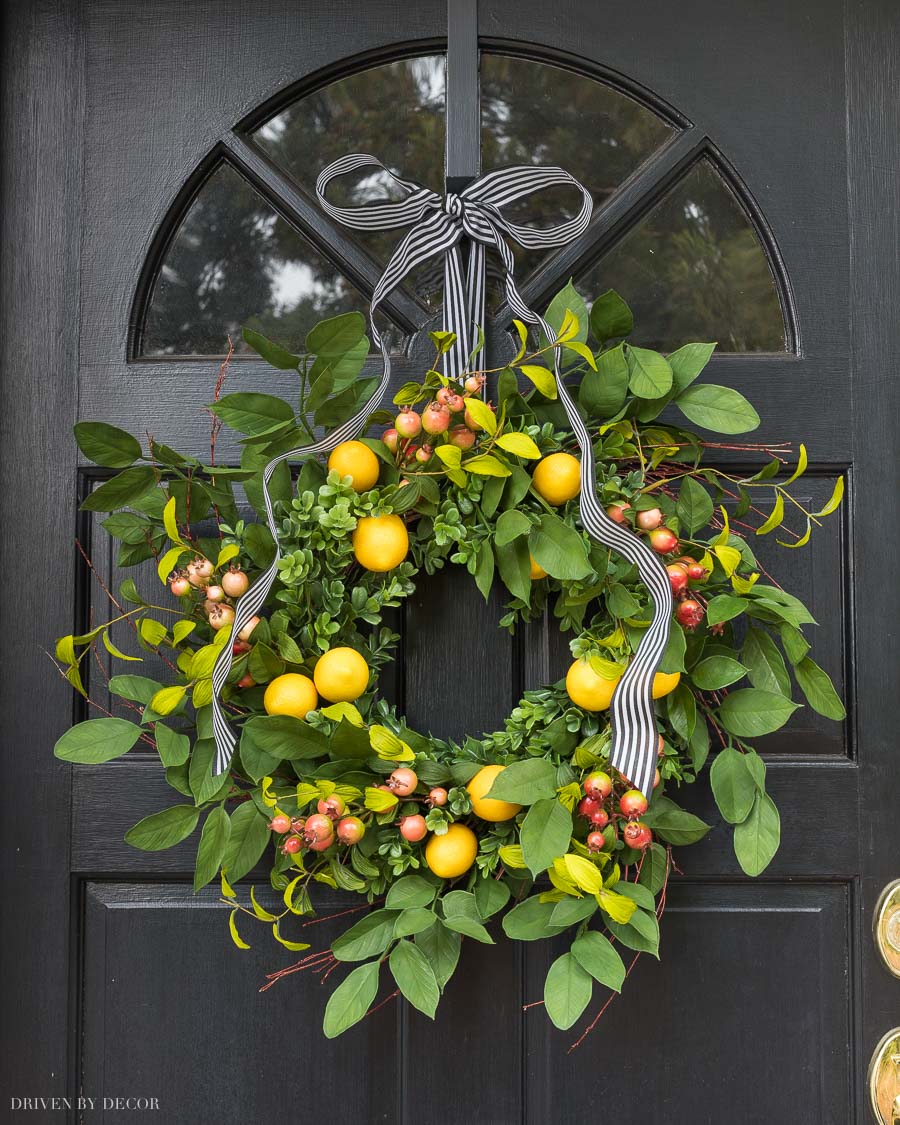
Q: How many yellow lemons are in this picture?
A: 10